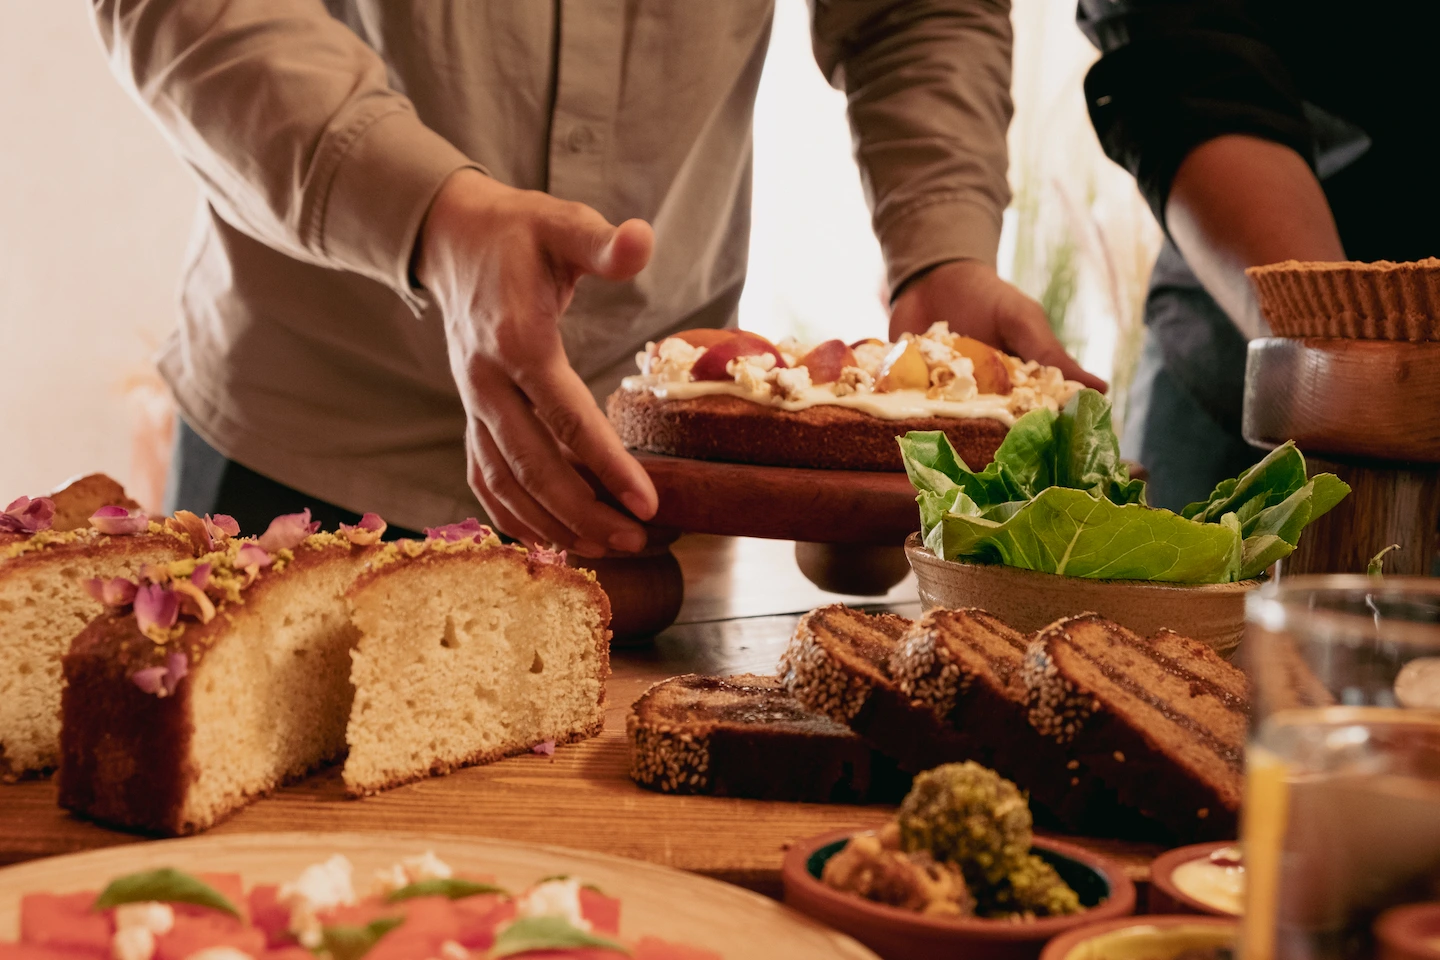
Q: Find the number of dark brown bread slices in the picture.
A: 4